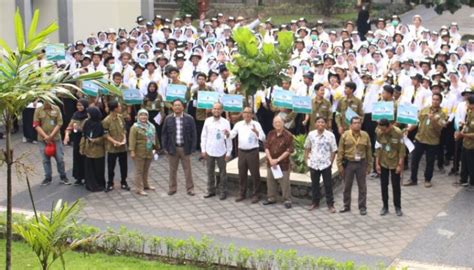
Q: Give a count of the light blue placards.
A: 12